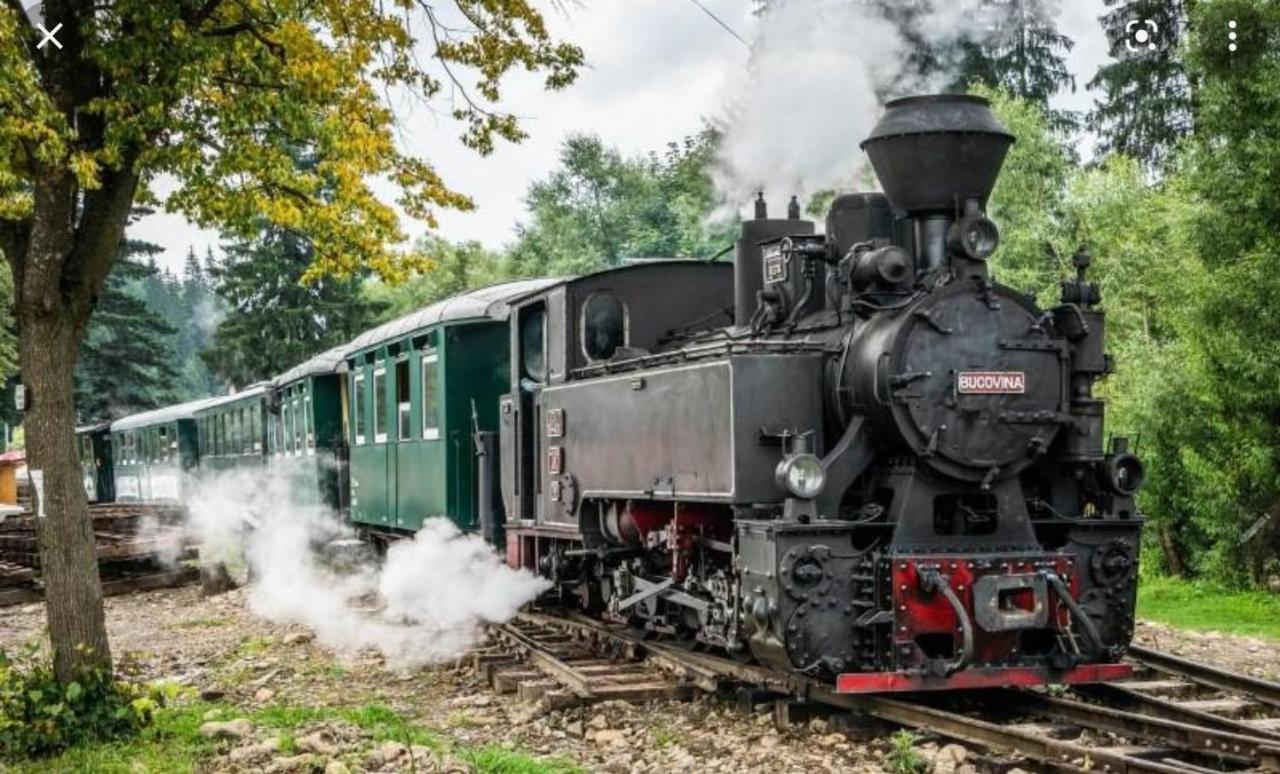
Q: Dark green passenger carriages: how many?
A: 5